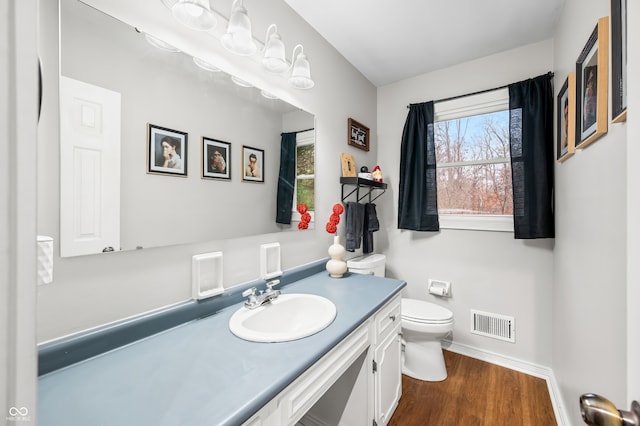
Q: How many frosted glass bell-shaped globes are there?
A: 4